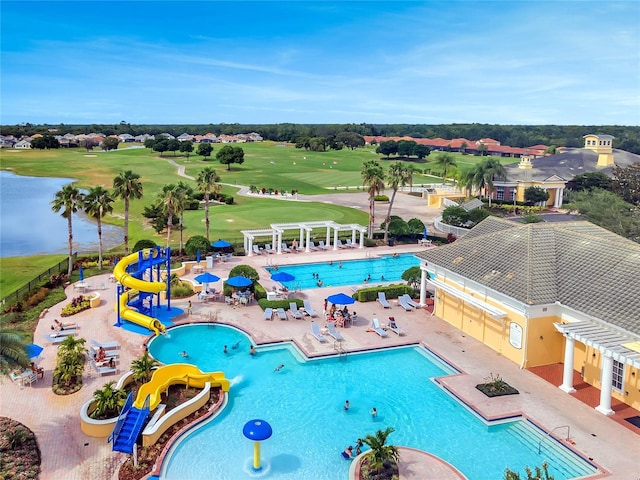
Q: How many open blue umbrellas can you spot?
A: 6